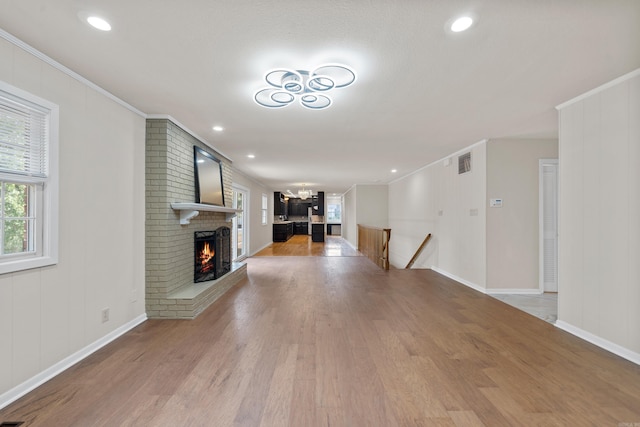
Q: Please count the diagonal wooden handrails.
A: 1